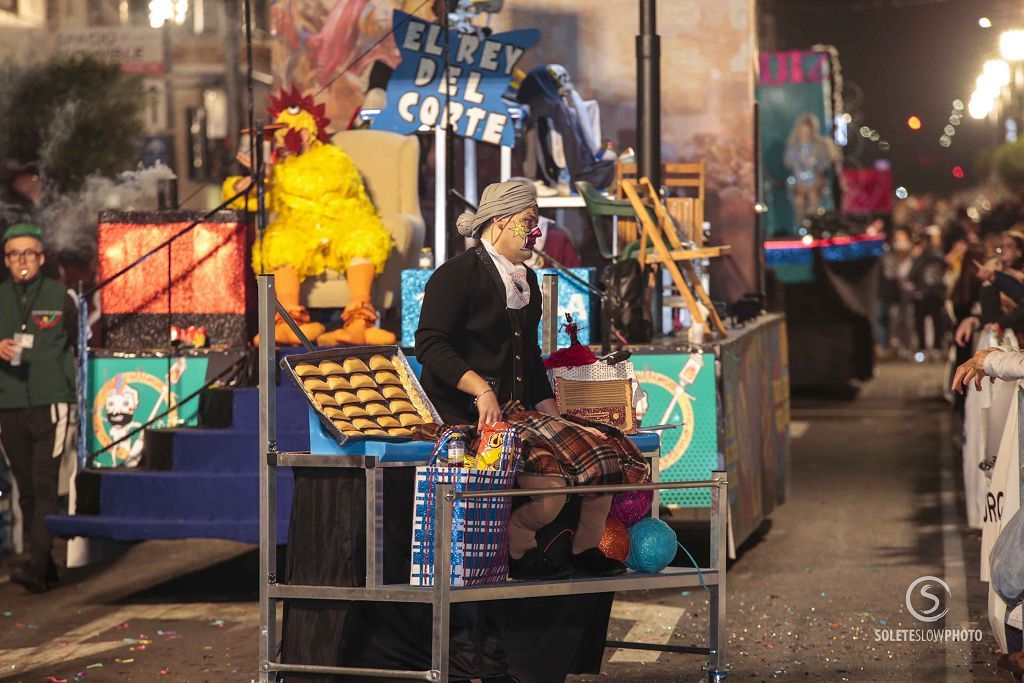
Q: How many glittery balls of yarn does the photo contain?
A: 3